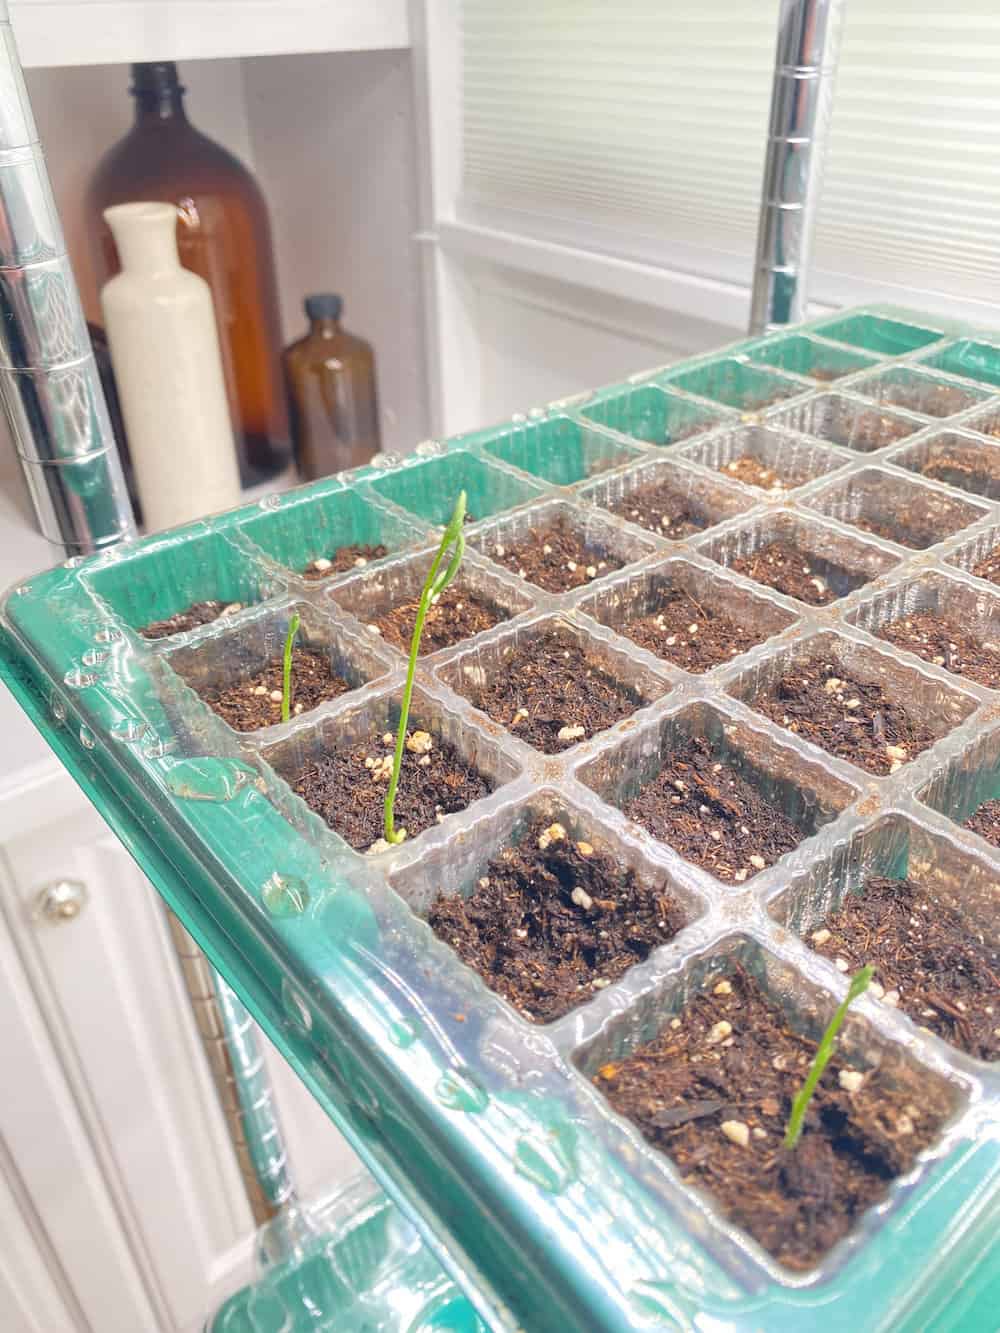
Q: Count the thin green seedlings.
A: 3